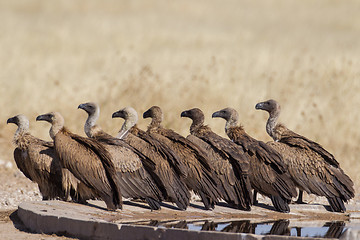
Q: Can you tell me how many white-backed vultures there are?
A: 8